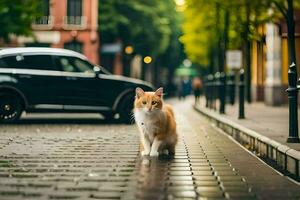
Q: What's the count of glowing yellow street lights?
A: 2